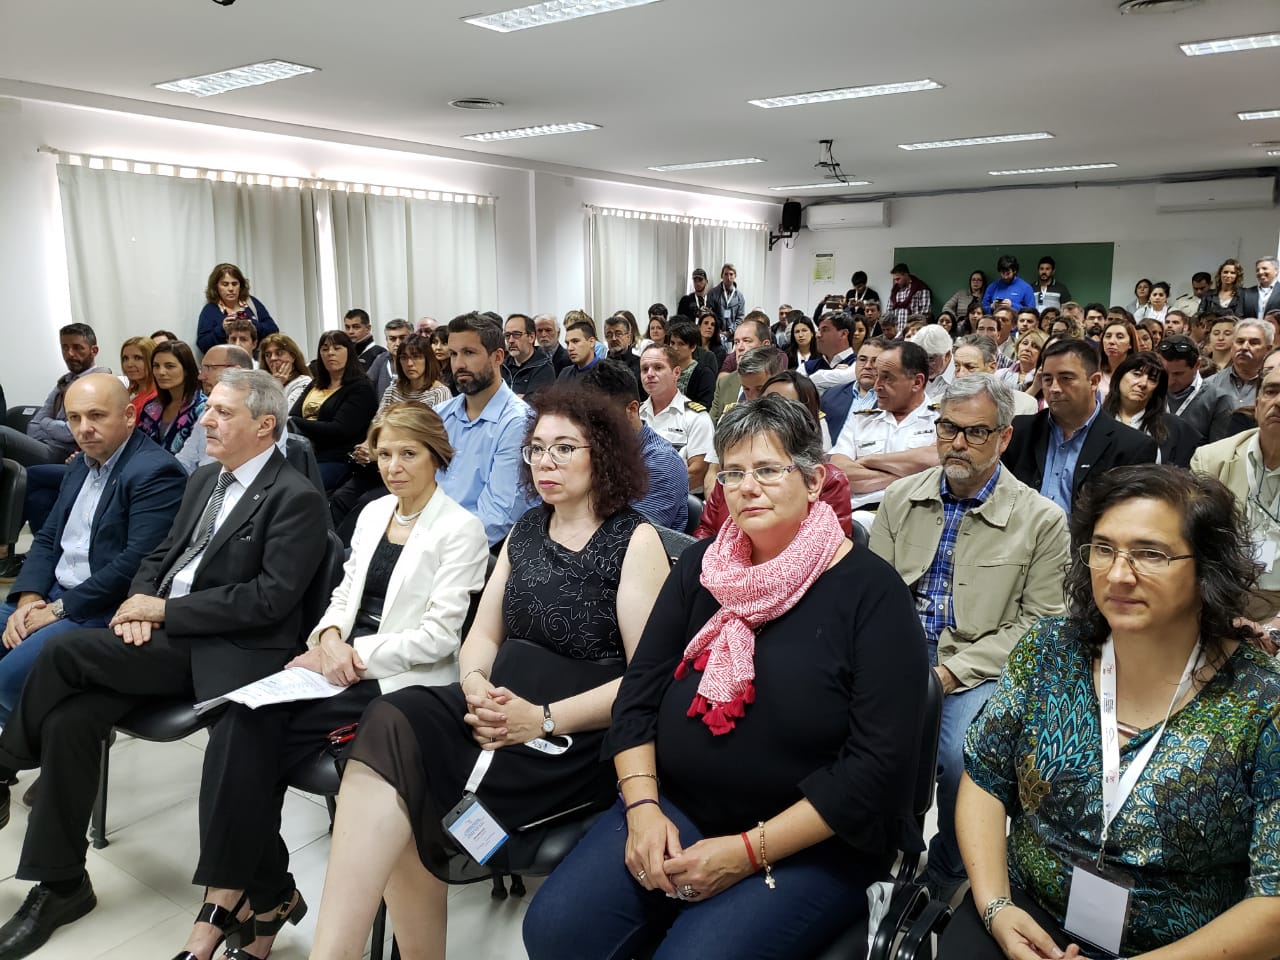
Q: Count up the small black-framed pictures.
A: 0